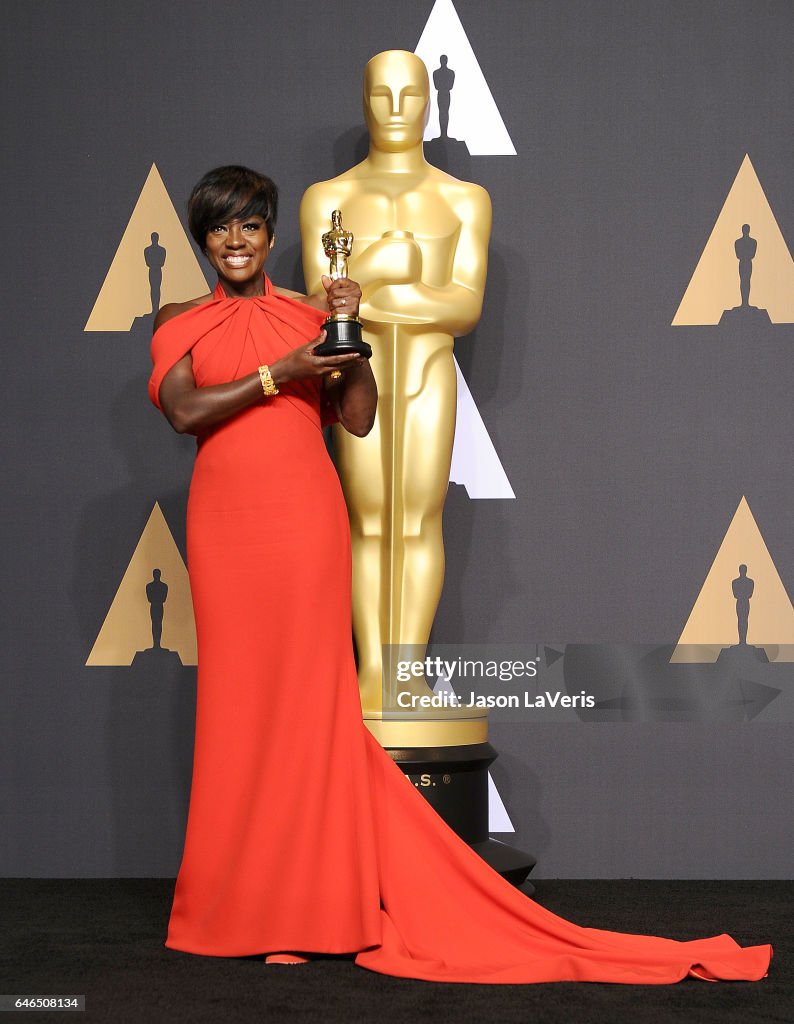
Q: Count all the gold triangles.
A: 4